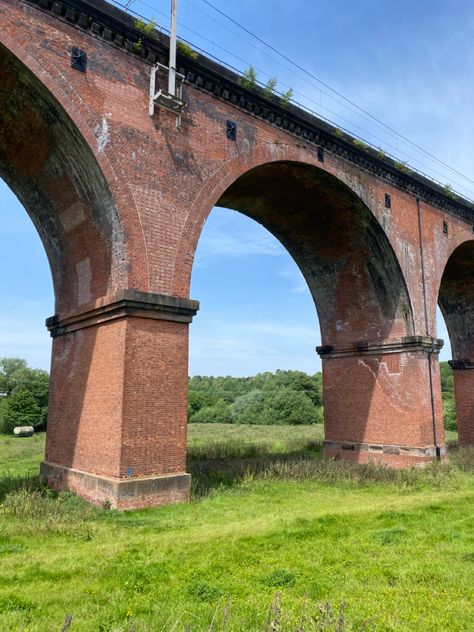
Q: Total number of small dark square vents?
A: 5